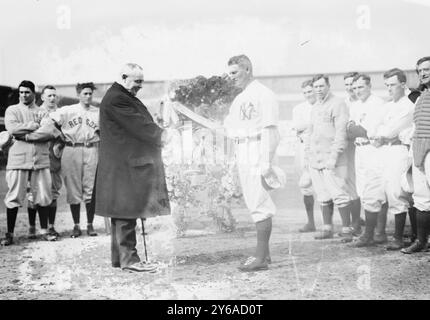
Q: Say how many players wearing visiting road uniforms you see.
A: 3